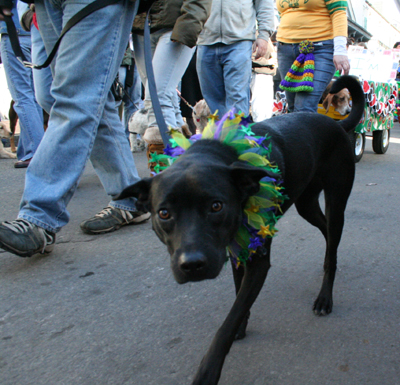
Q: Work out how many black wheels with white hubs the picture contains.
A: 2